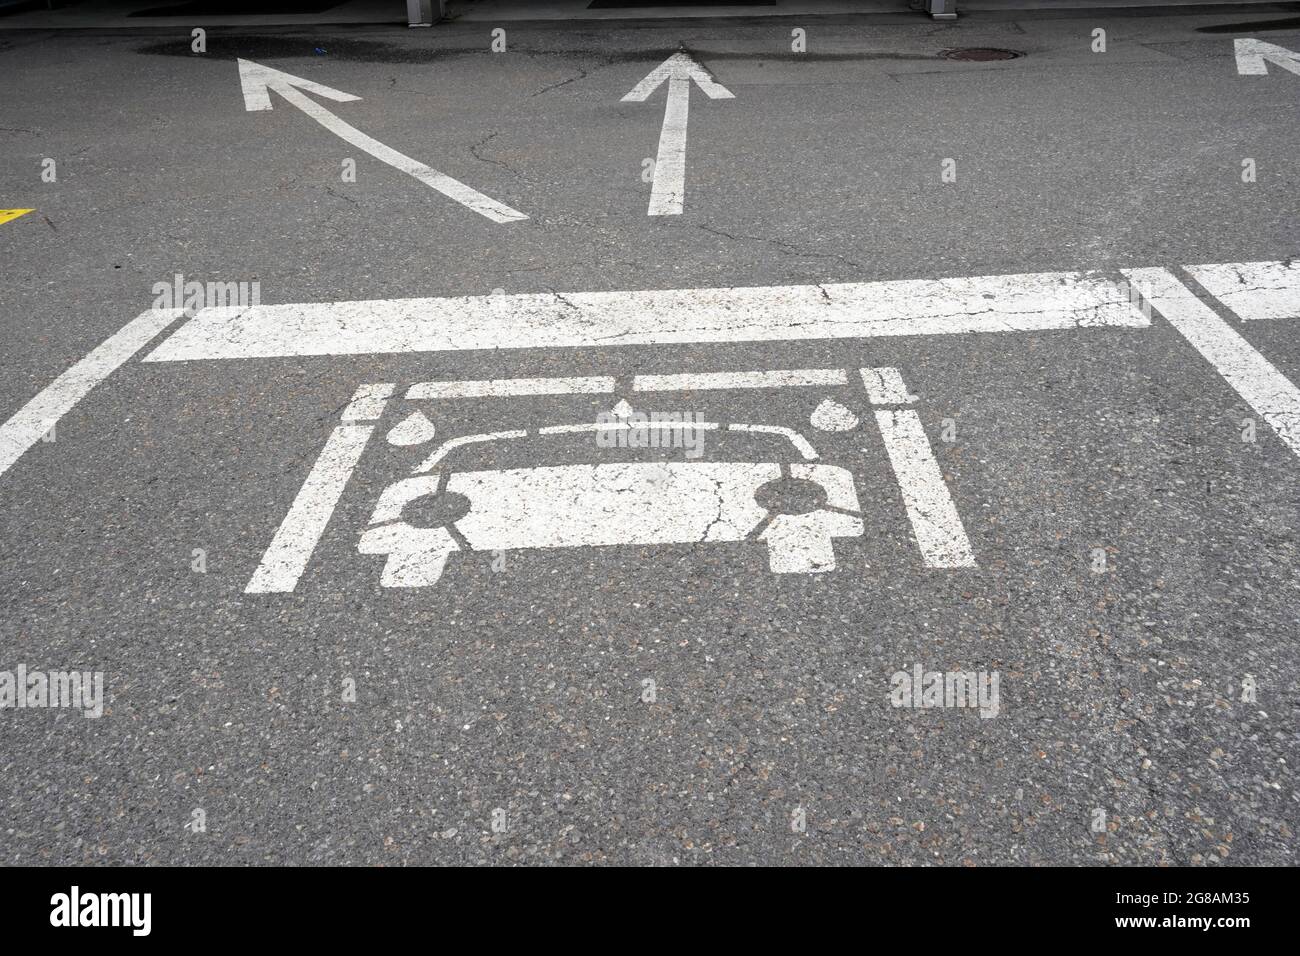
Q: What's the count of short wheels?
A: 2